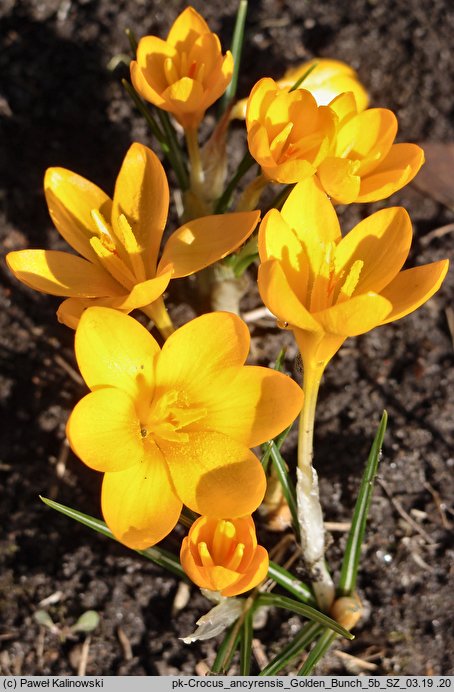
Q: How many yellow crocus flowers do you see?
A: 8